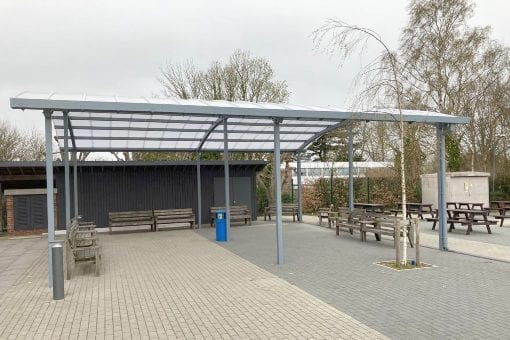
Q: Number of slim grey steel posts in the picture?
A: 9